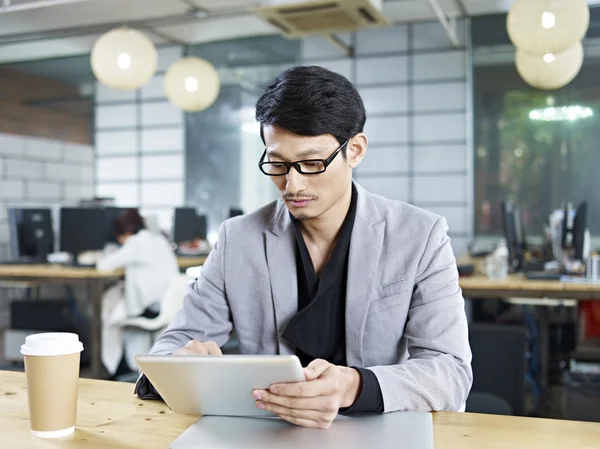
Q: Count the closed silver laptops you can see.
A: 1